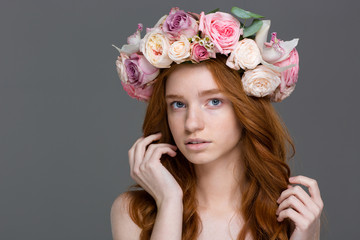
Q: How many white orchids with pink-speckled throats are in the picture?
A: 2